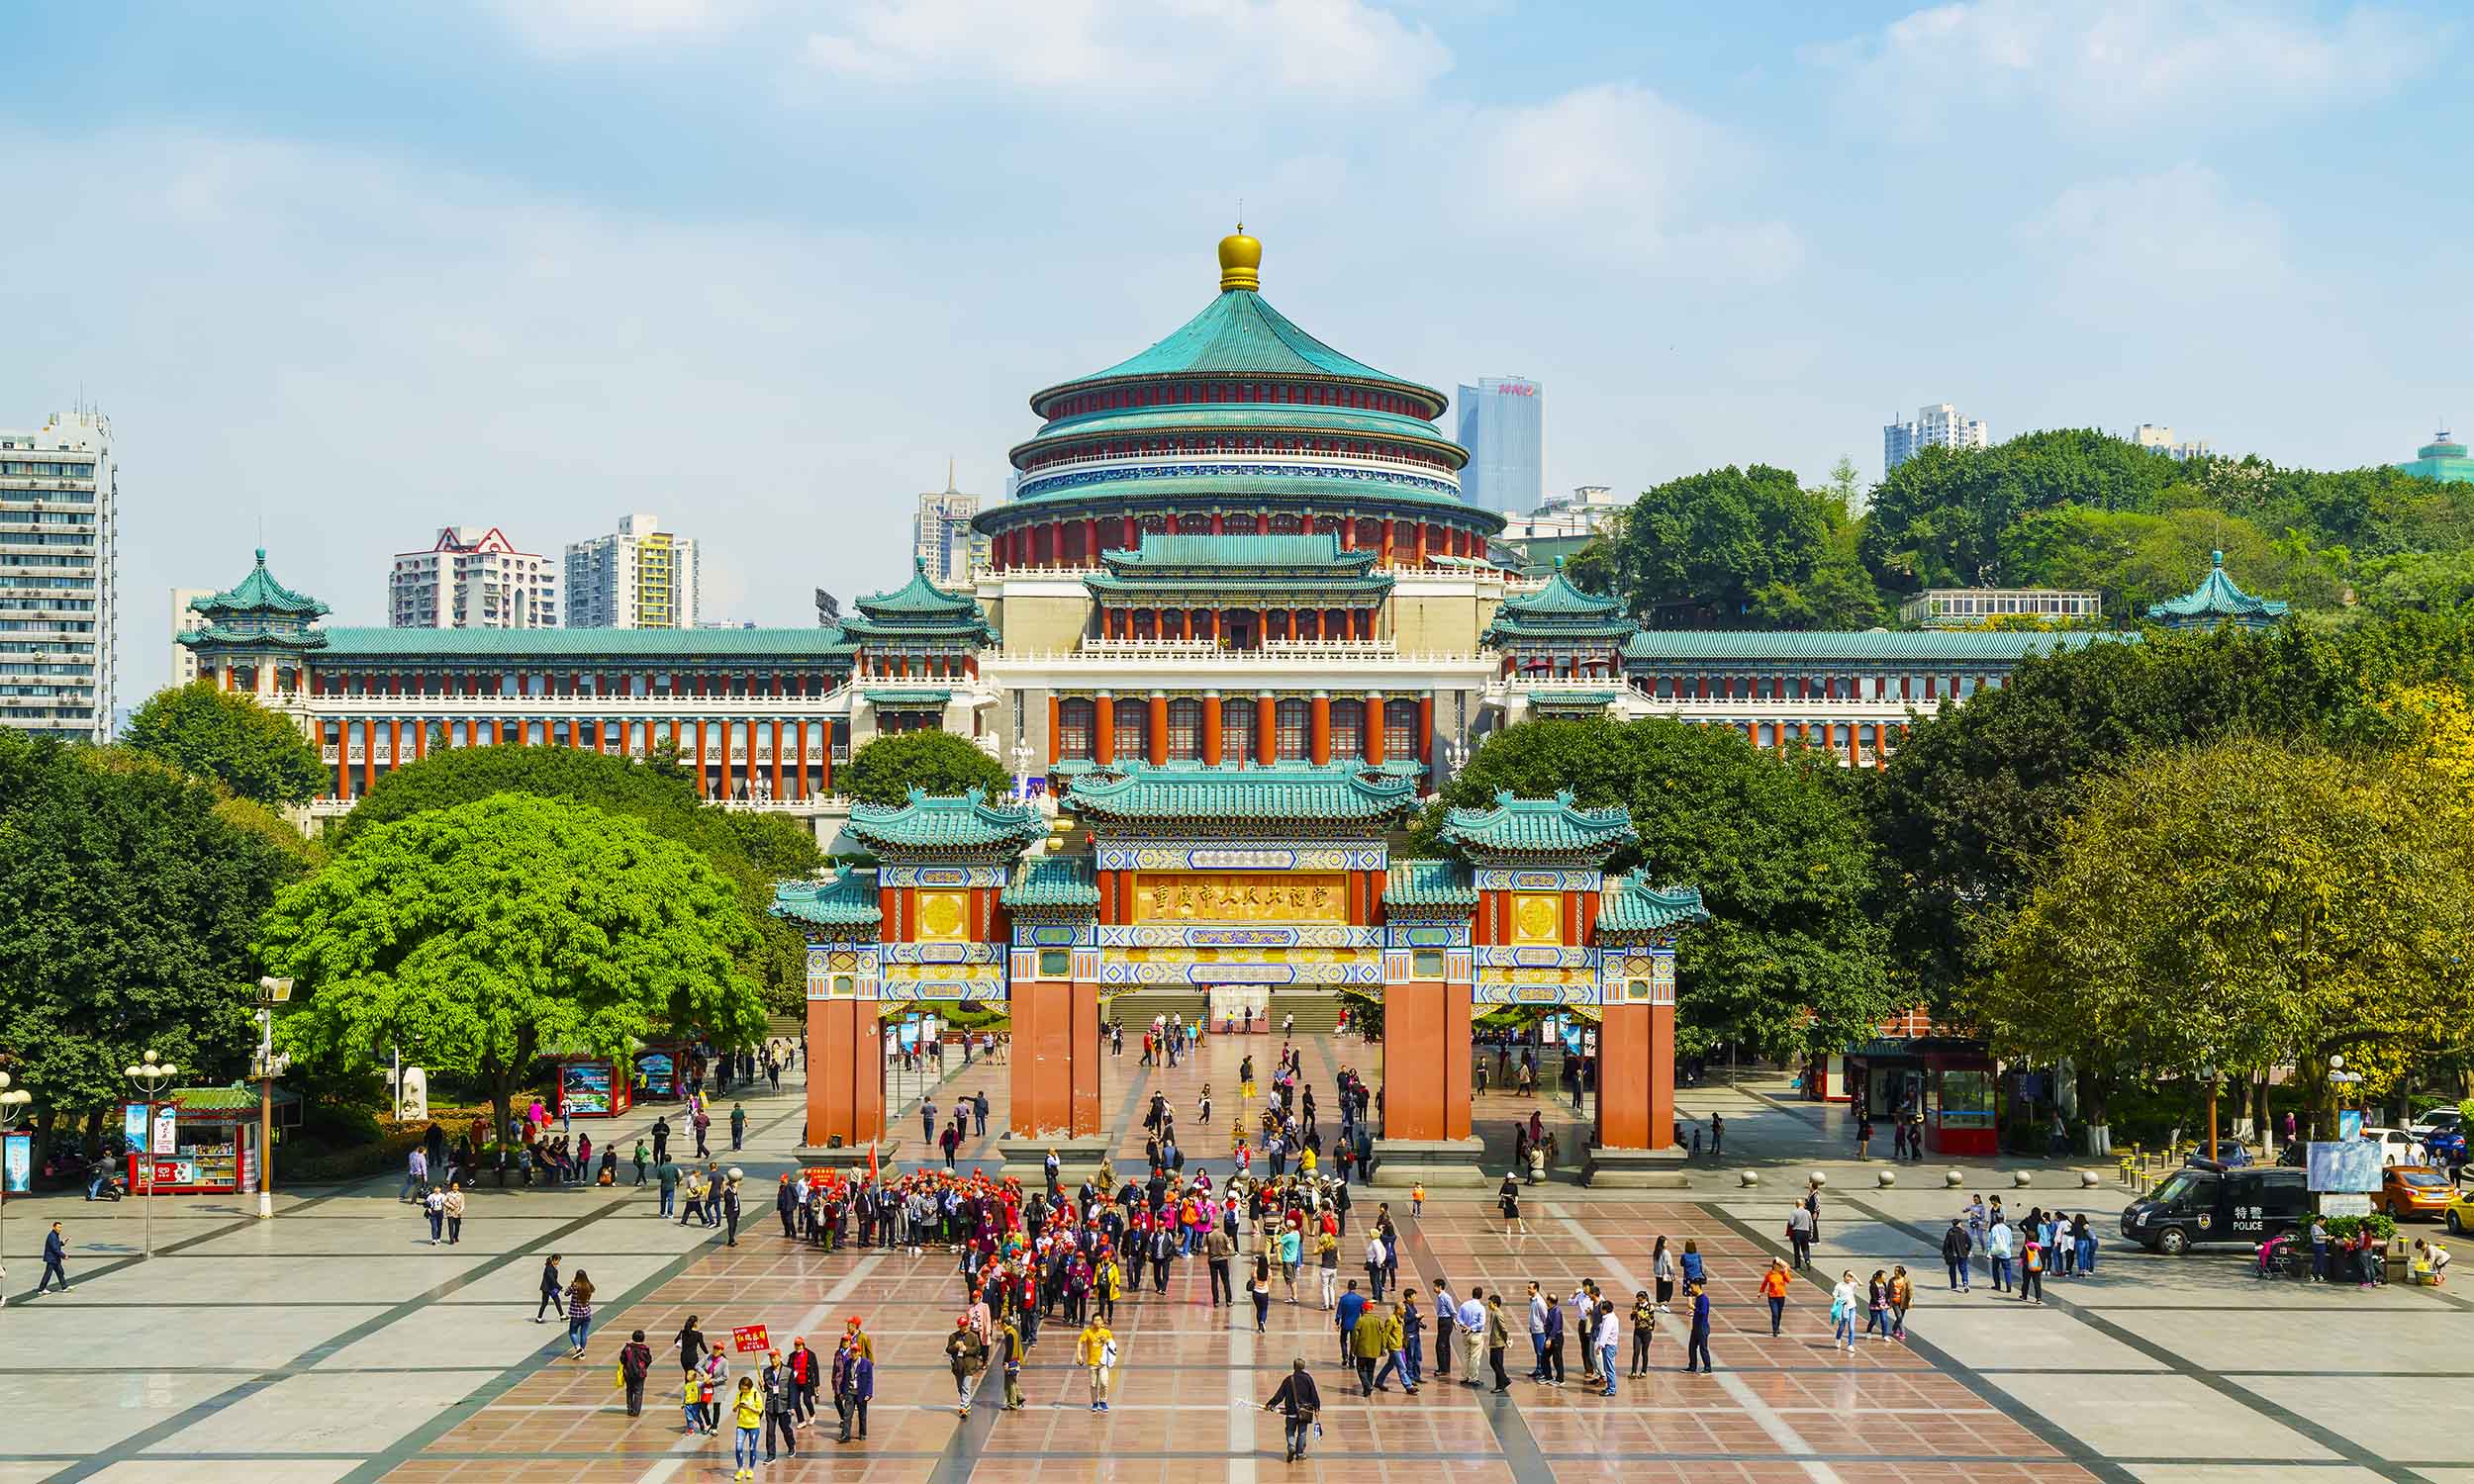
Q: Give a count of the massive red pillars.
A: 4